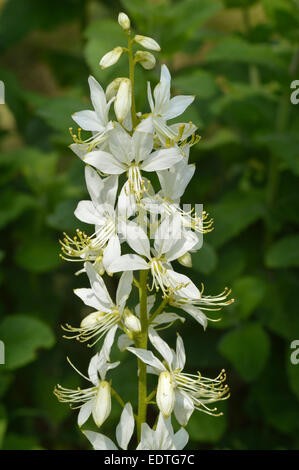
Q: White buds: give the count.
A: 11